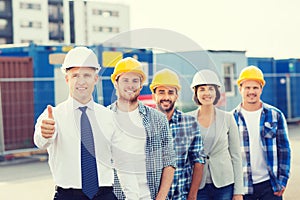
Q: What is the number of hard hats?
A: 5